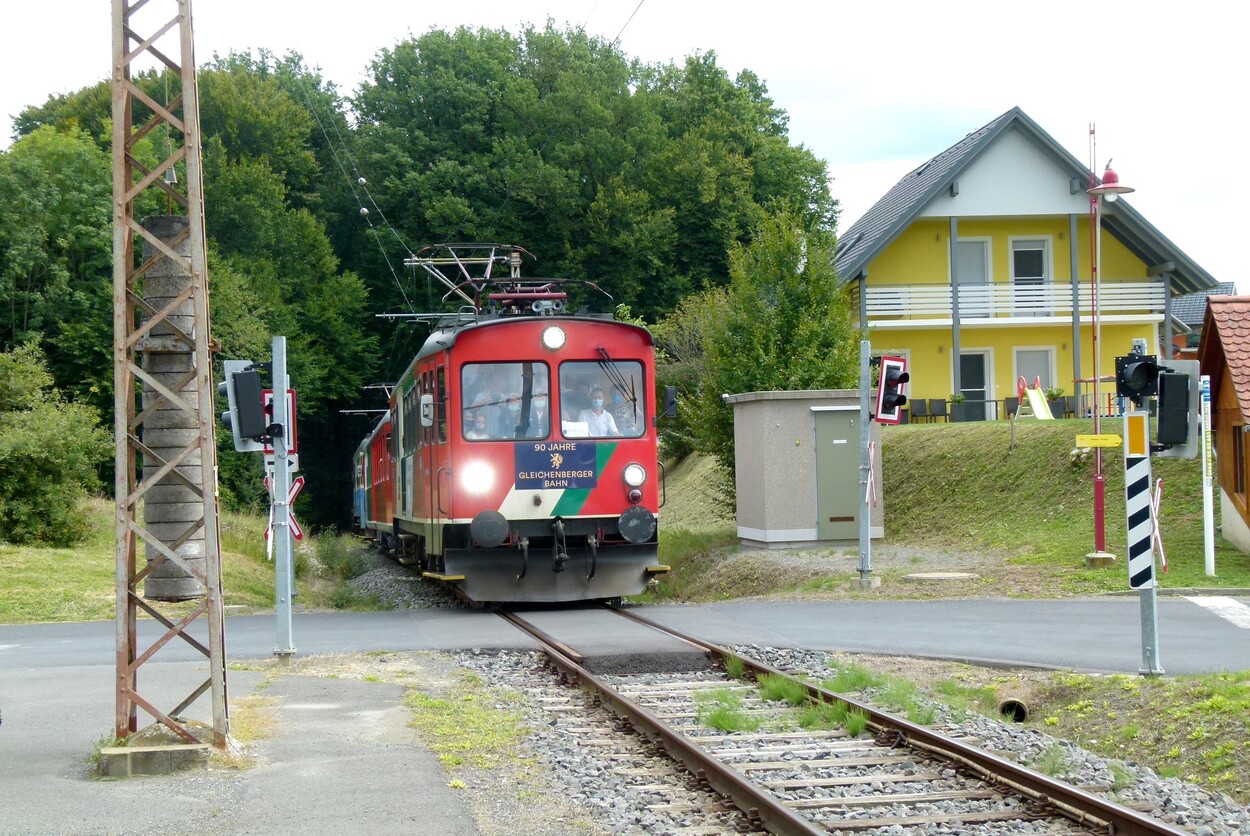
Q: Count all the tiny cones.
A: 0